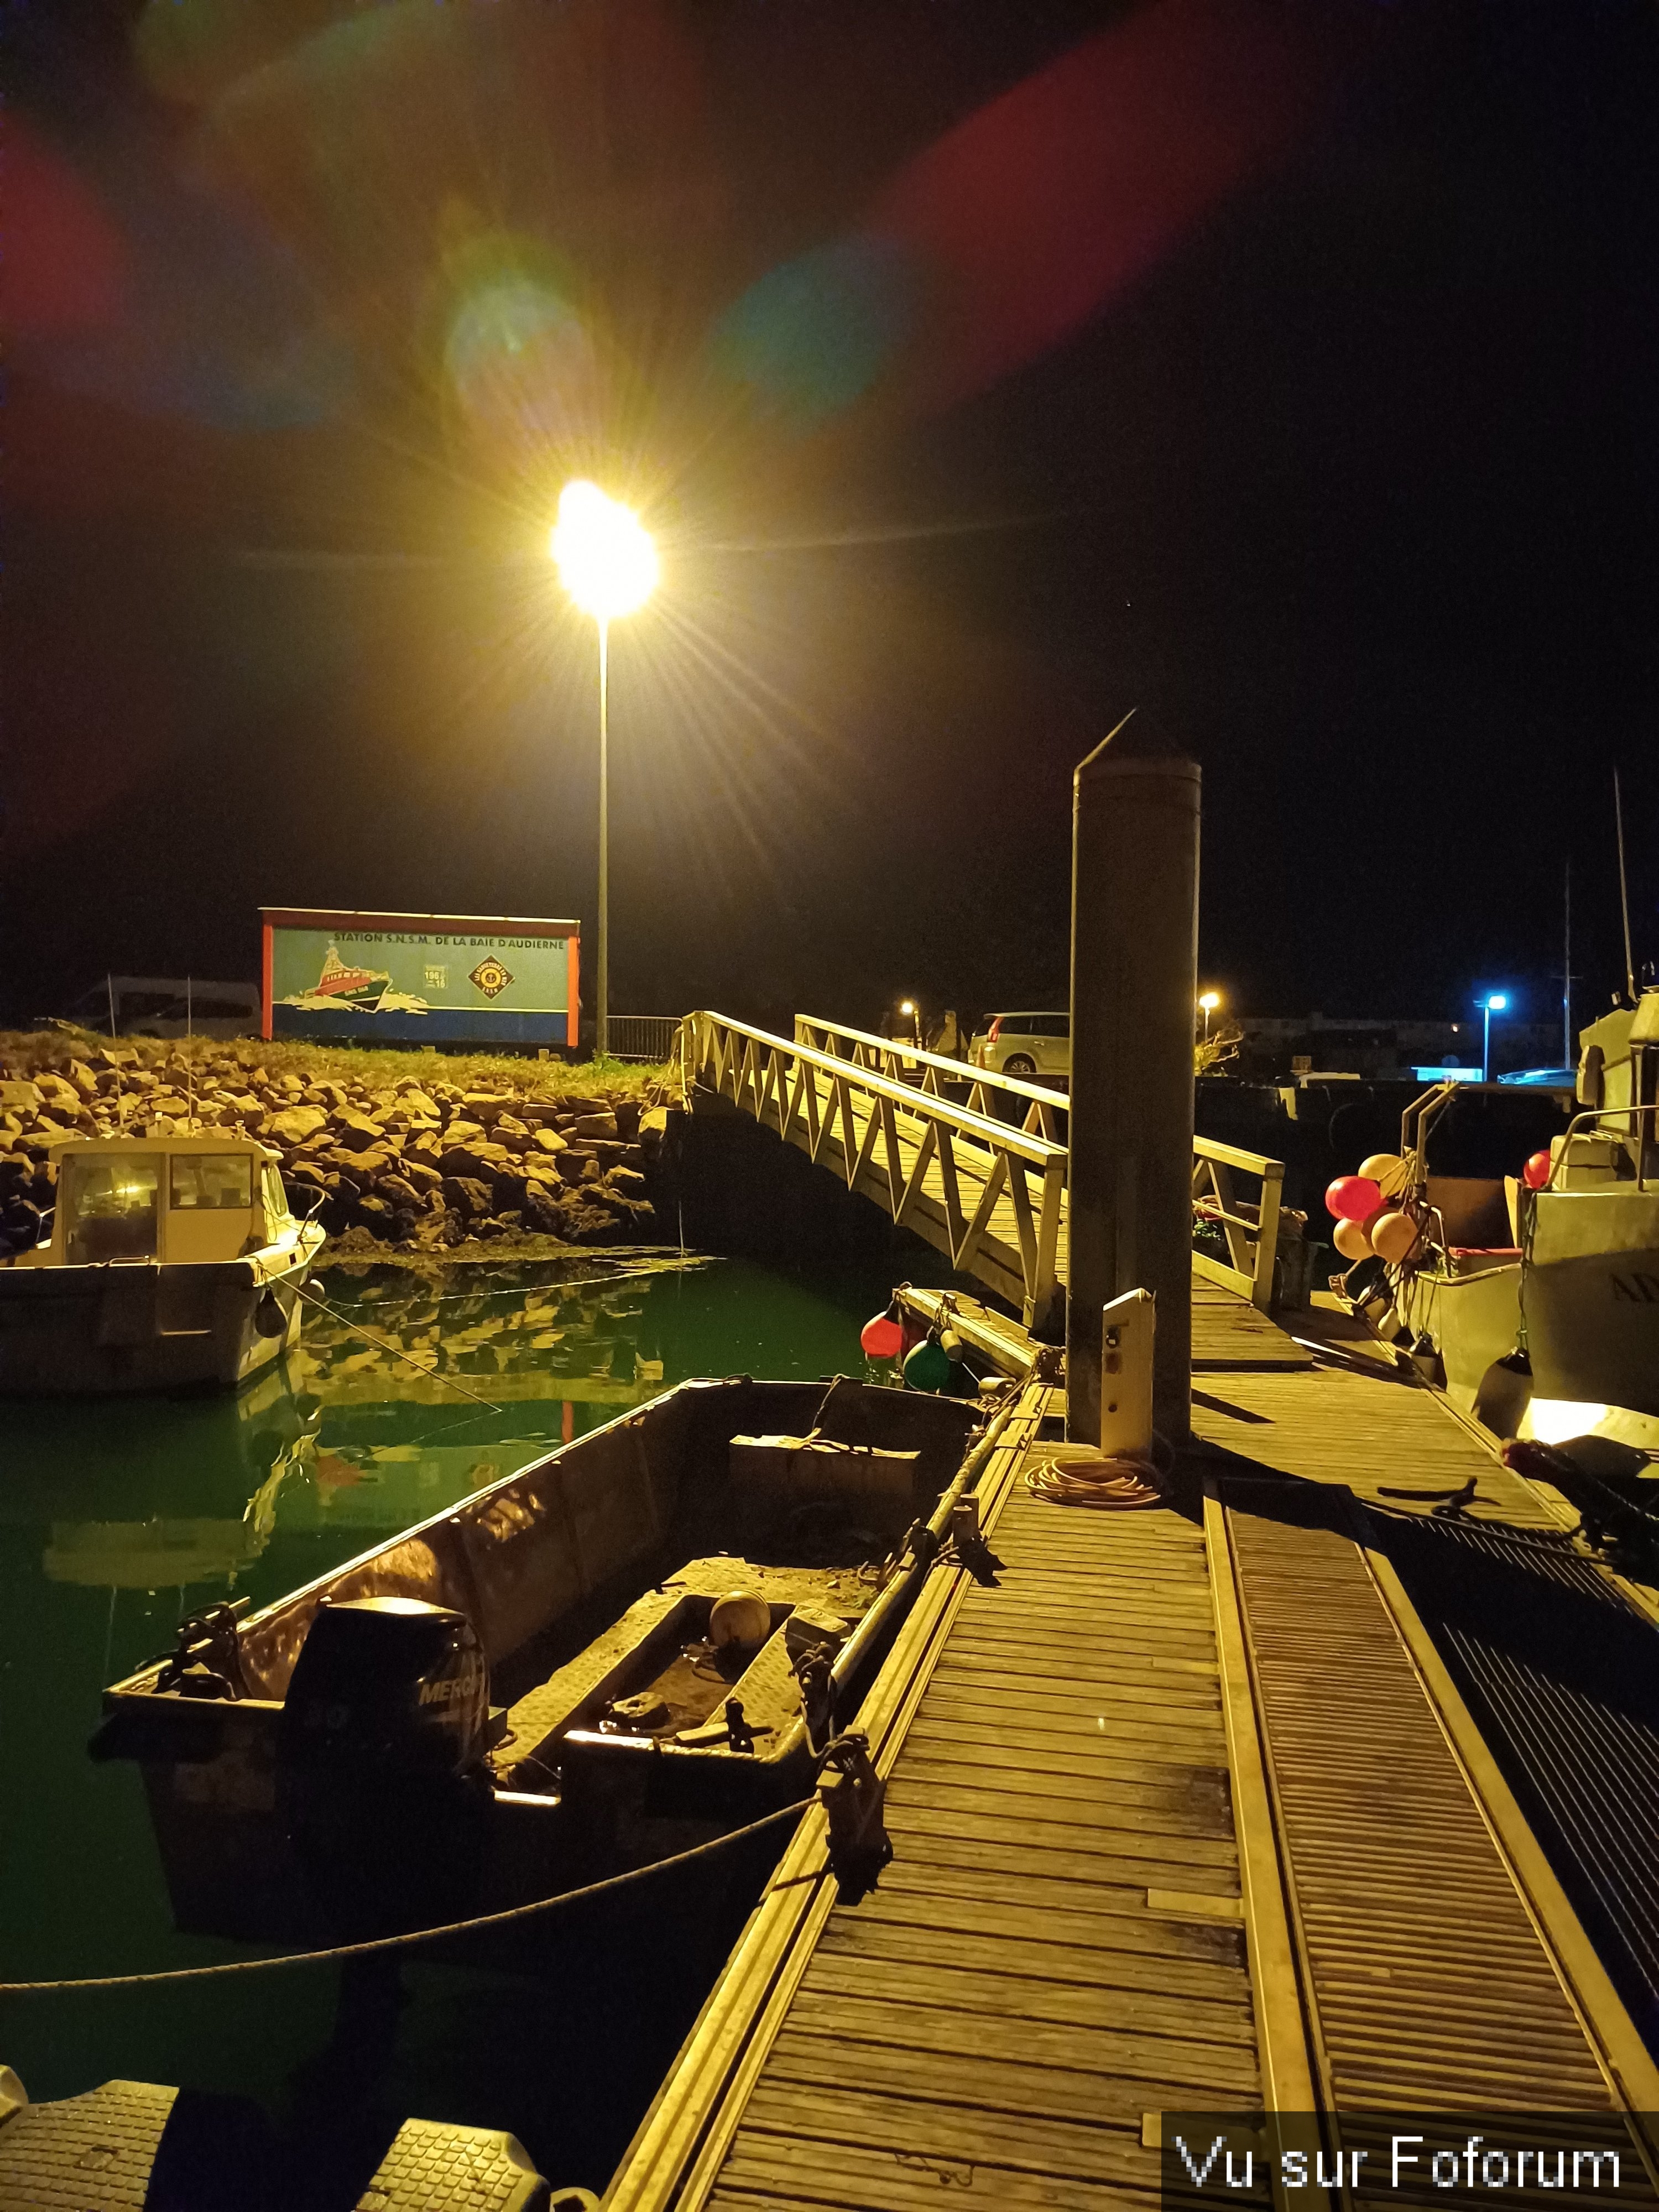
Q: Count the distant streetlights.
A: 3